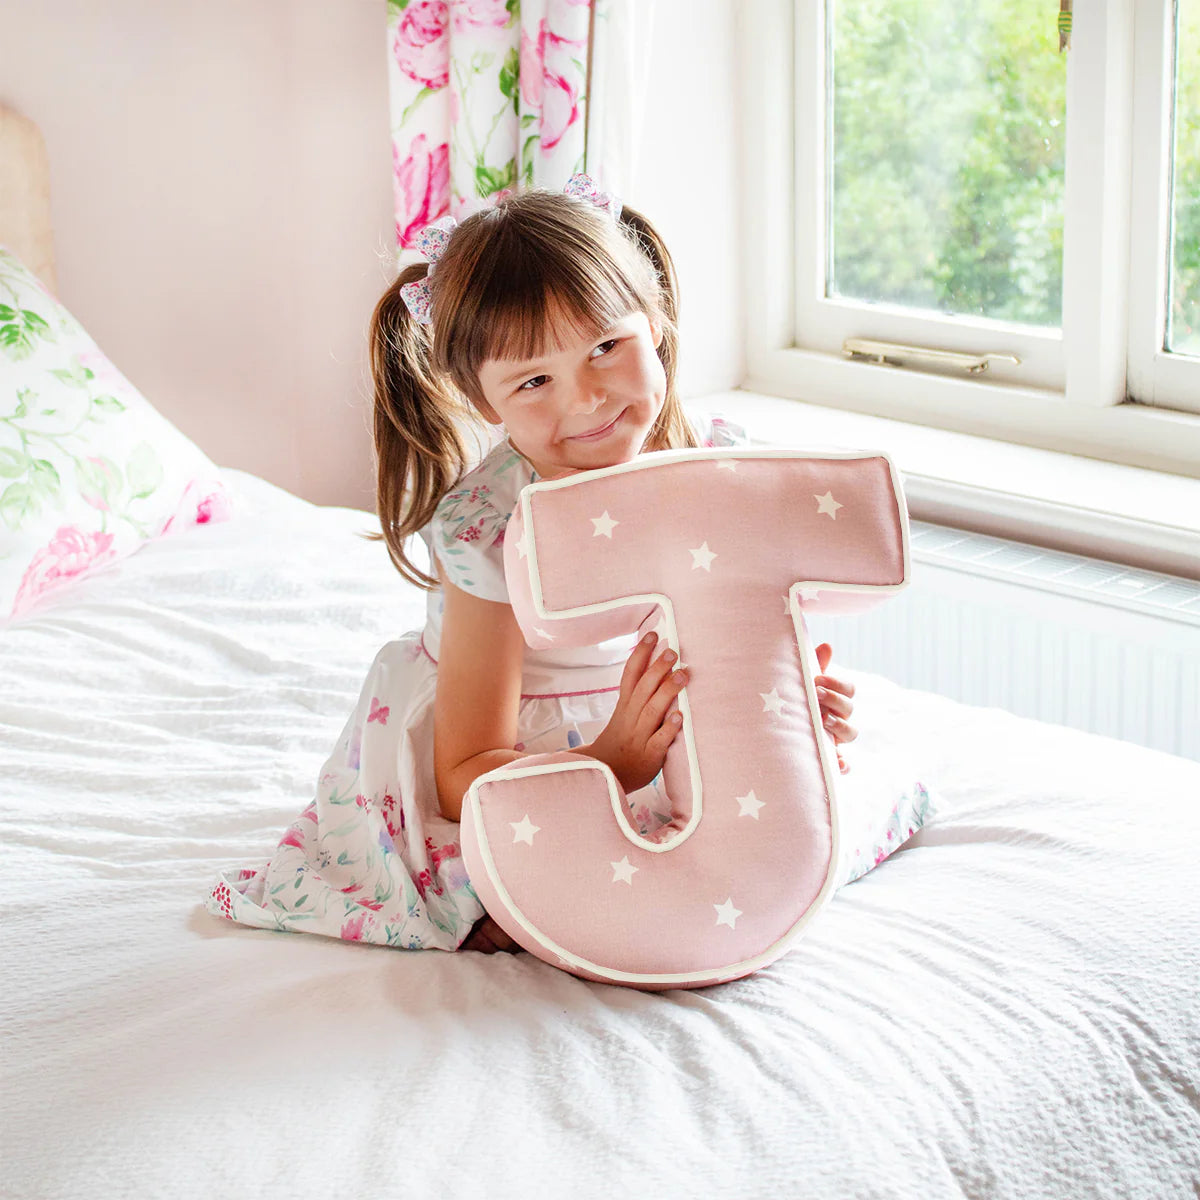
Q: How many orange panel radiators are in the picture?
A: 0